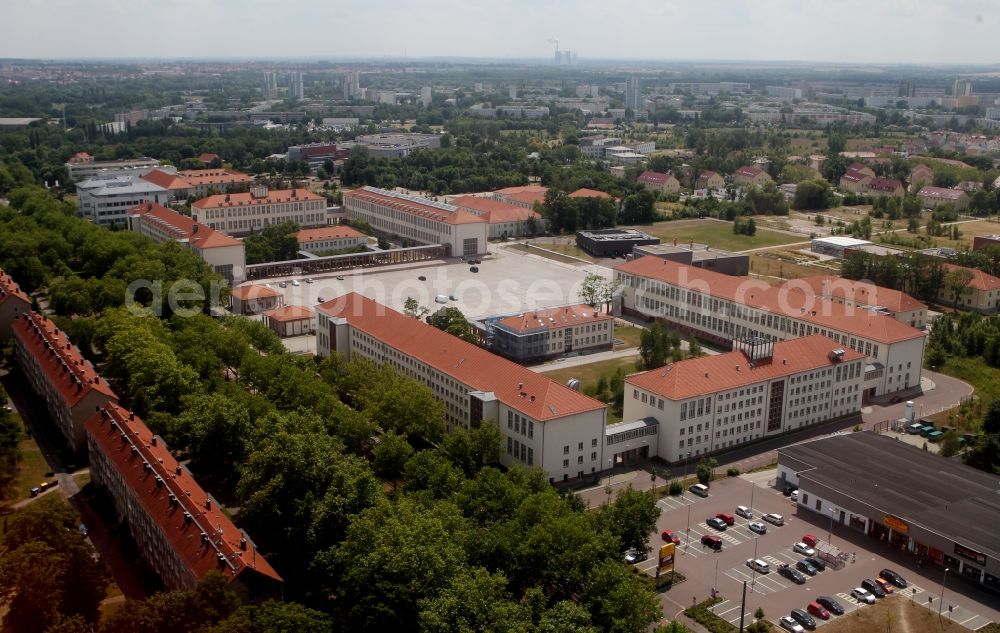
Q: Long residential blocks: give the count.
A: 3